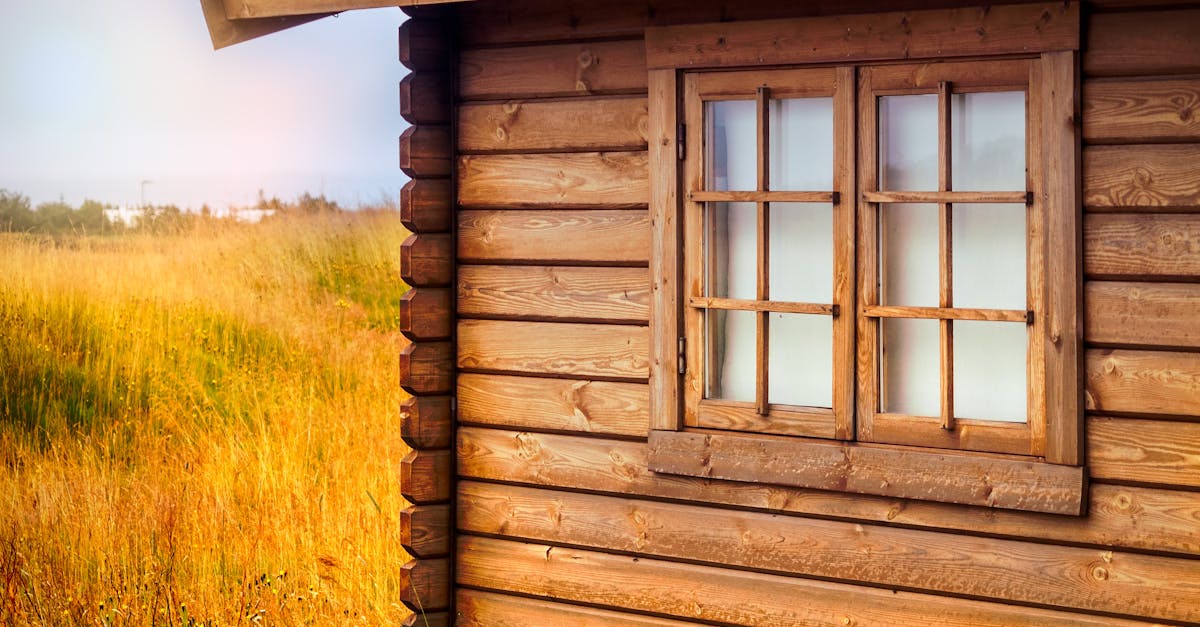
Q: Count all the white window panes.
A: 12